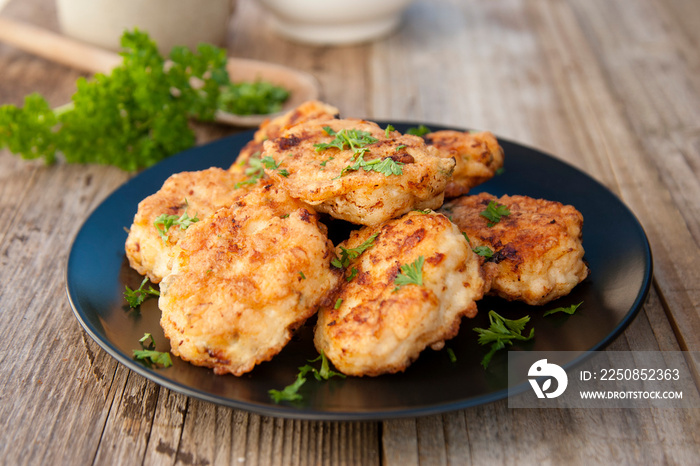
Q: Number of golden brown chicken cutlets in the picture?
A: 7